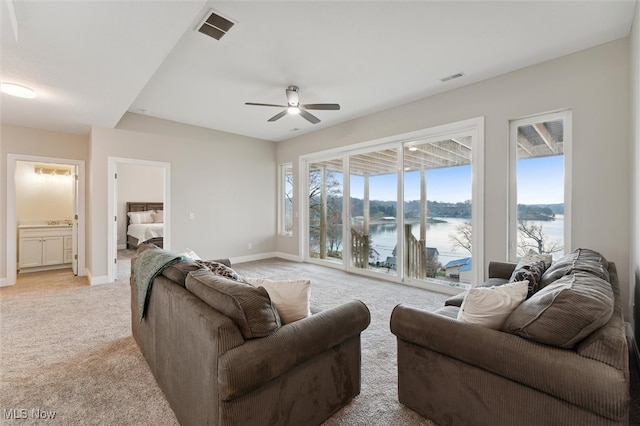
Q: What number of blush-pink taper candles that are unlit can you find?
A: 0